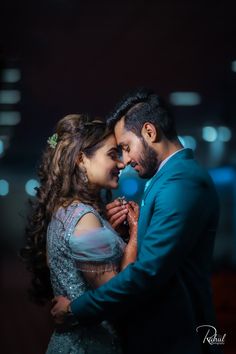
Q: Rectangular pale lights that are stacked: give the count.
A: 3